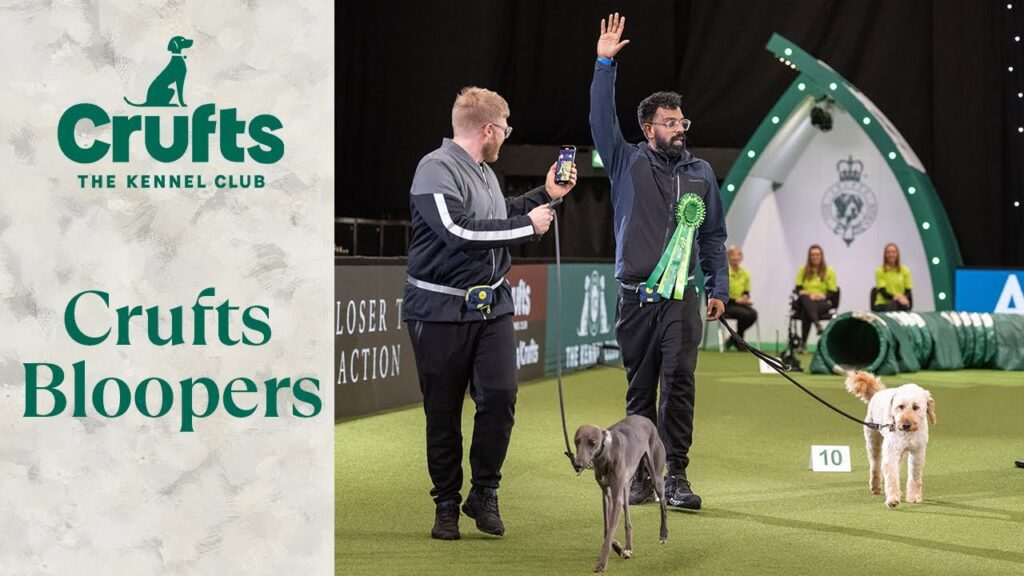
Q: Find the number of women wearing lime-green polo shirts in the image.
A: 3